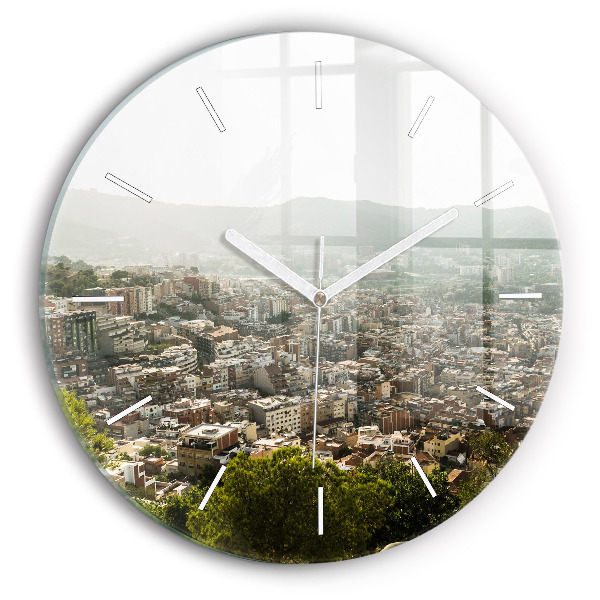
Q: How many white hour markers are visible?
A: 12